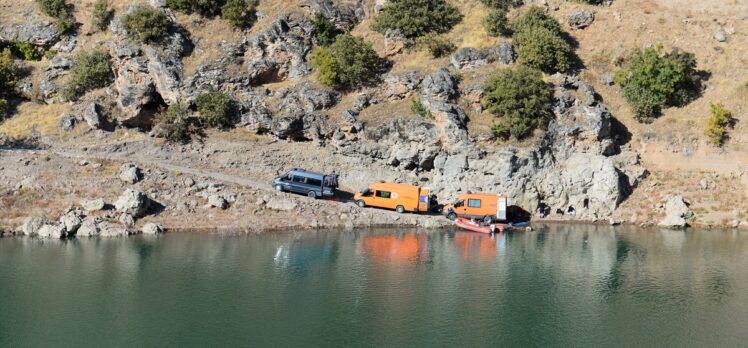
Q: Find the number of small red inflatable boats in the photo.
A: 1